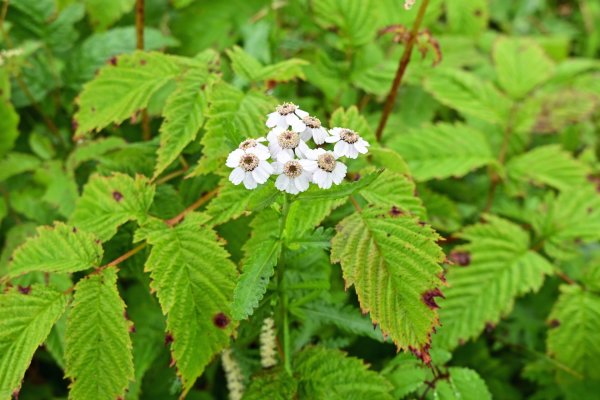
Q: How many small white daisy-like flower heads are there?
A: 8